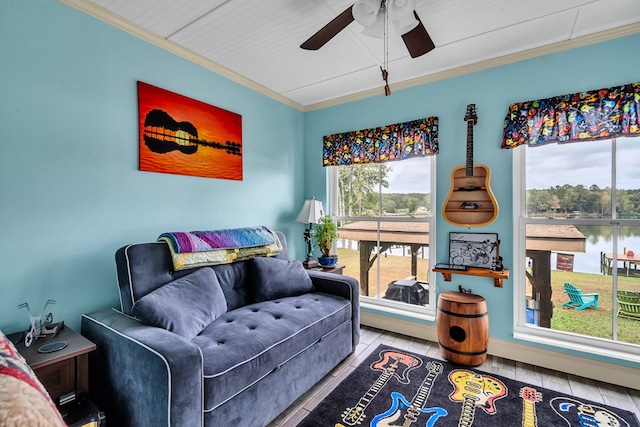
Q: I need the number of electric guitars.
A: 5